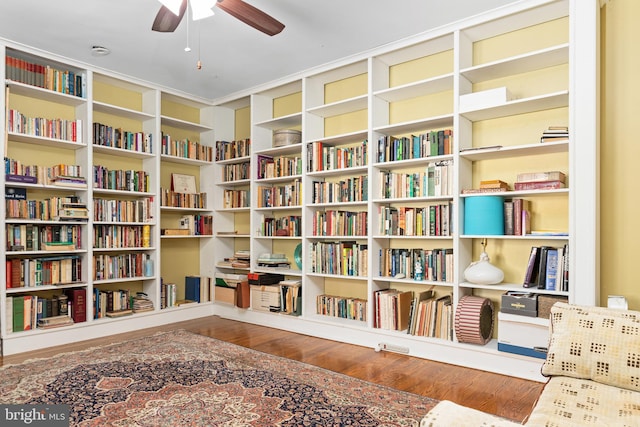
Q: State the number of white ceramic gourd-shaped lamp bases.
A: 1